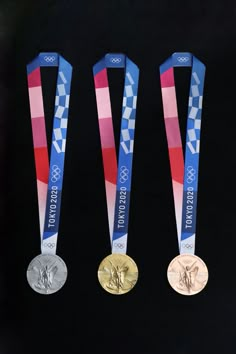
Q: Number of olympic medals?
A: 3